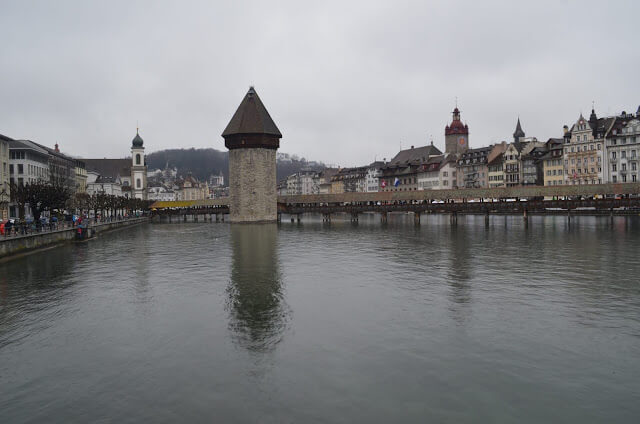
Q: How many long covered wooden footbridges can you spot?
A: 1